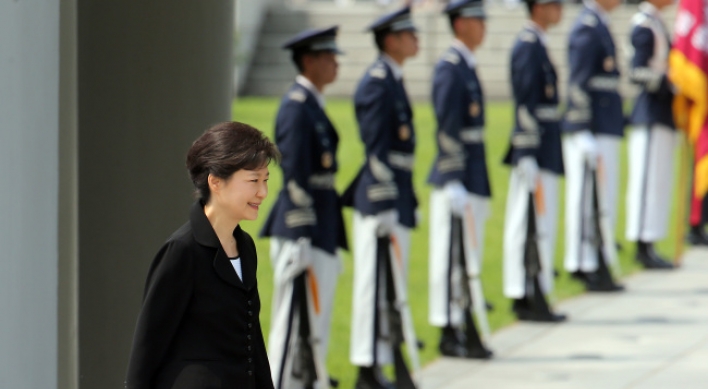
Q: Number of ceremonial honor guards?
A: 6